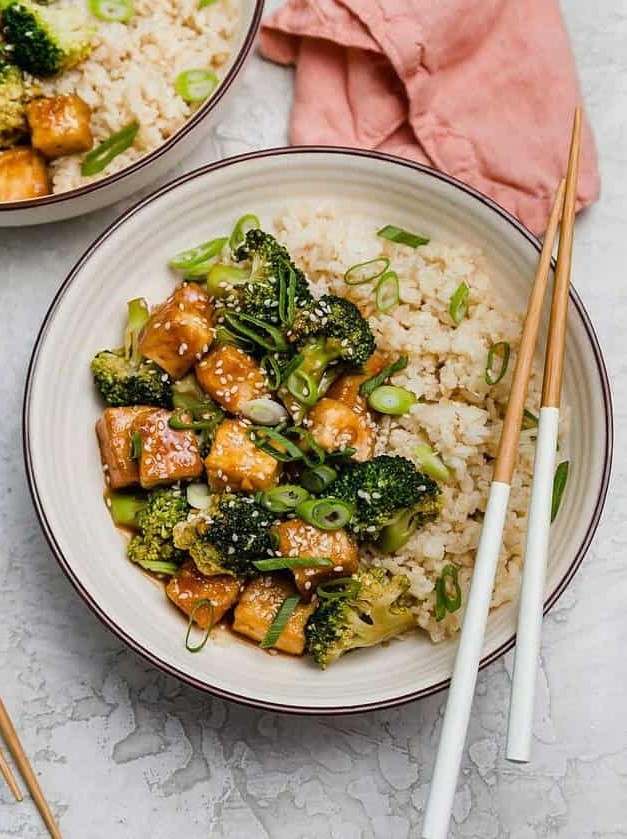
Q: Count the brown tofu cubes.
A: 12